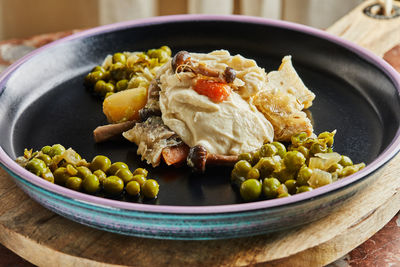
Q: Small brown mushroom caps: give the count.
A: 3